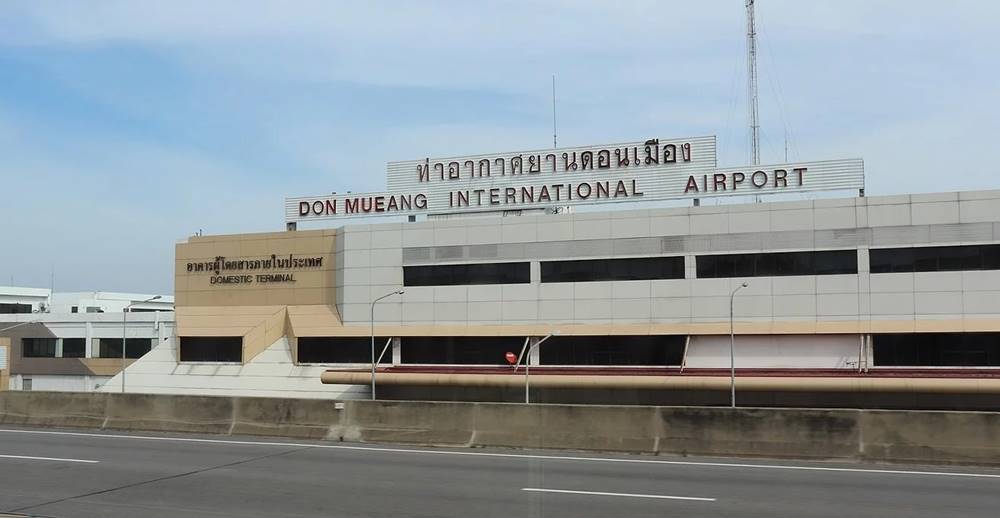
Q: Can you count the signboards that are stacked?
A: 2